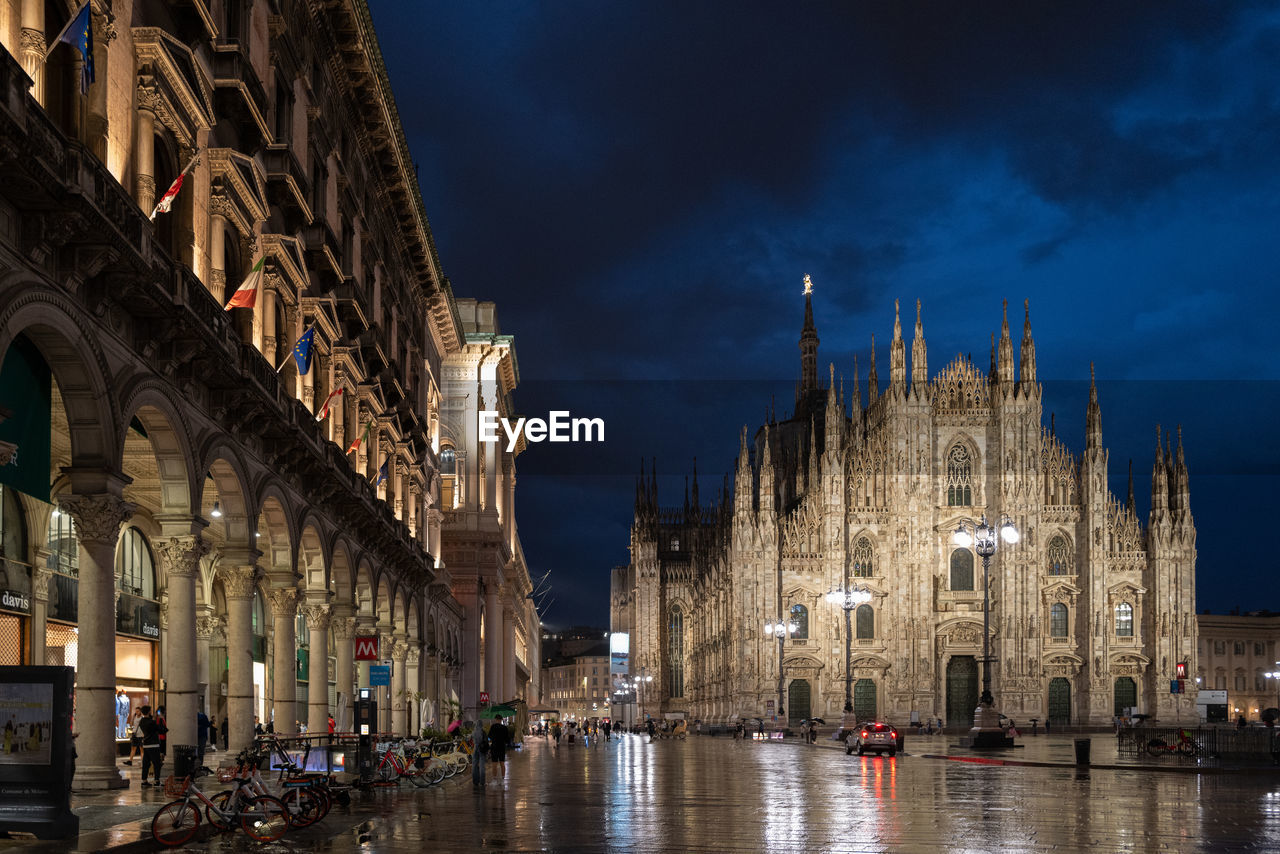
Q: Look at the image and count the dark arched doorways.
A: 5